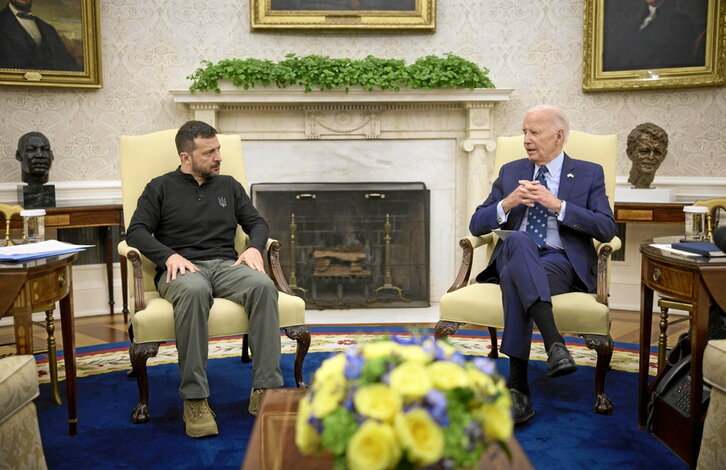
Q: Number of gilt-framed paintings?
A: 3